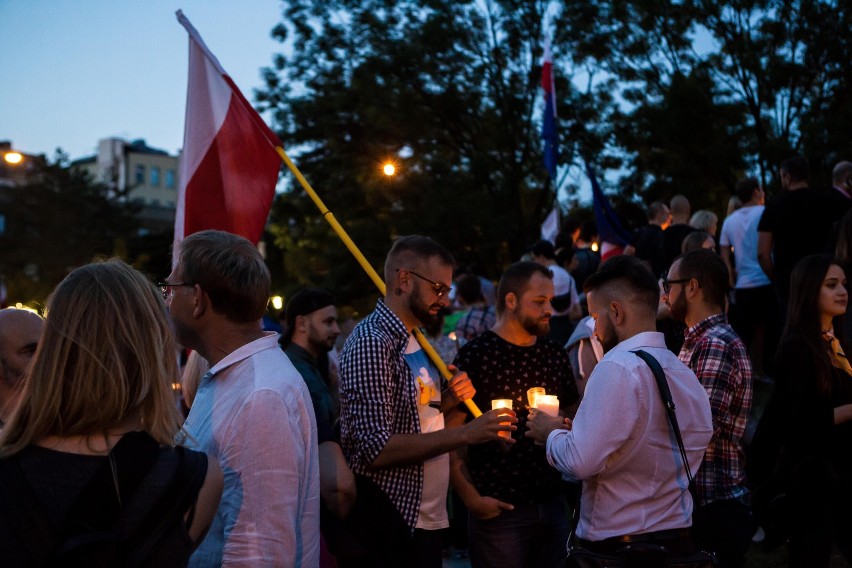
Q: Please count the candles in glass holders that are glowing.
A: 3